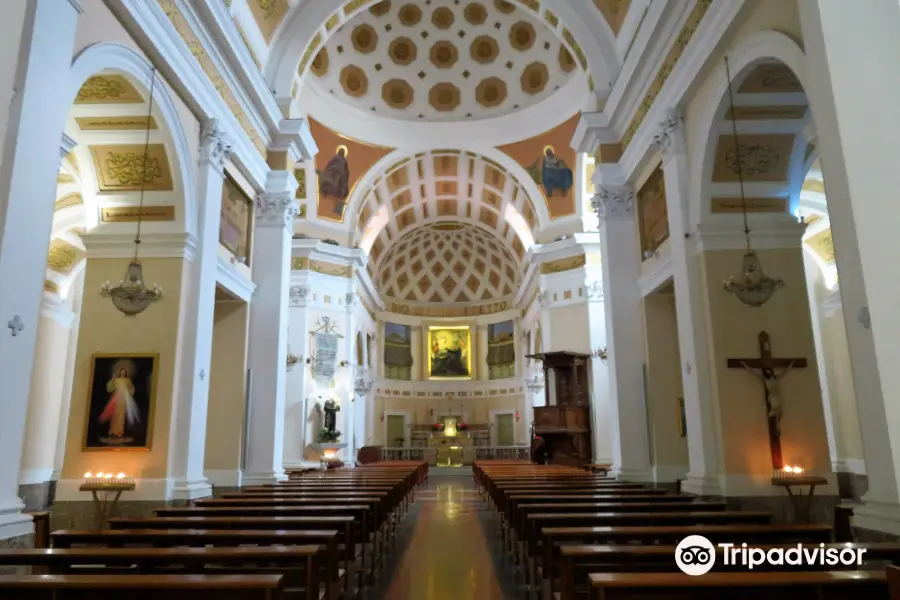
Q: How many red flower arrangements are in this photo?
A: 2